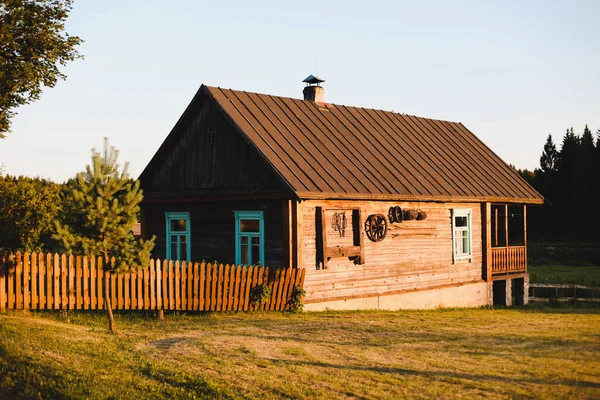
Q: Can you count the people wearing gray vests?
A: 0